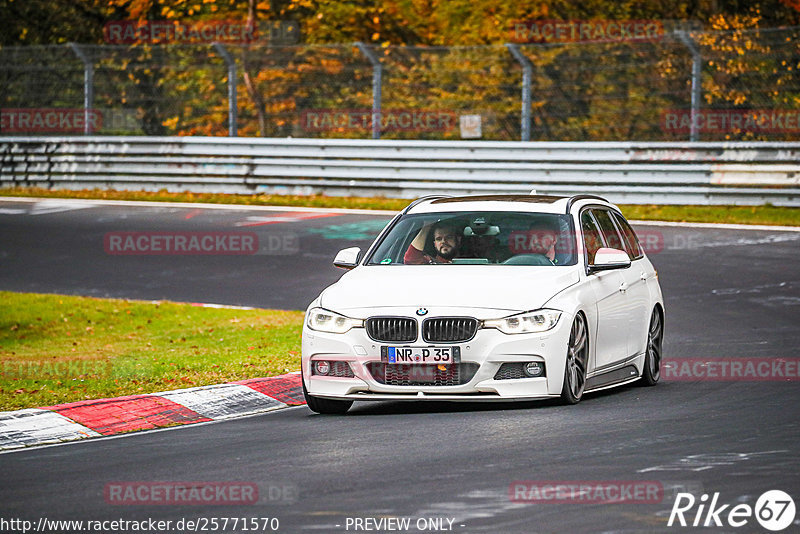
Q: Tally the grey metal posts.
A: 5